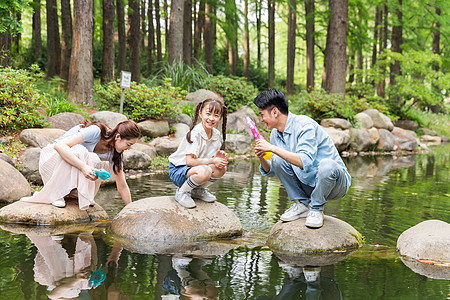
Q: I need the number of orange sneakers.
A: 0